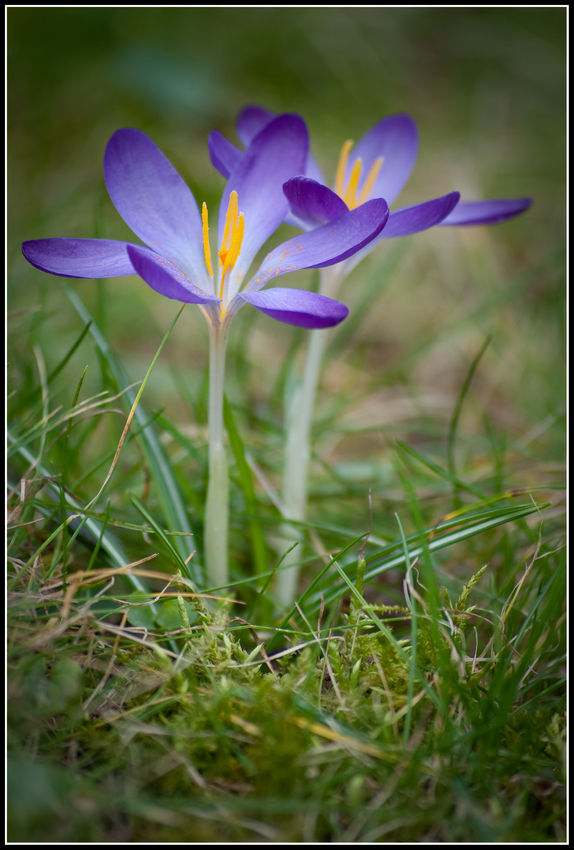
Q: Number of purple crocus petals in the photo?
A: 12